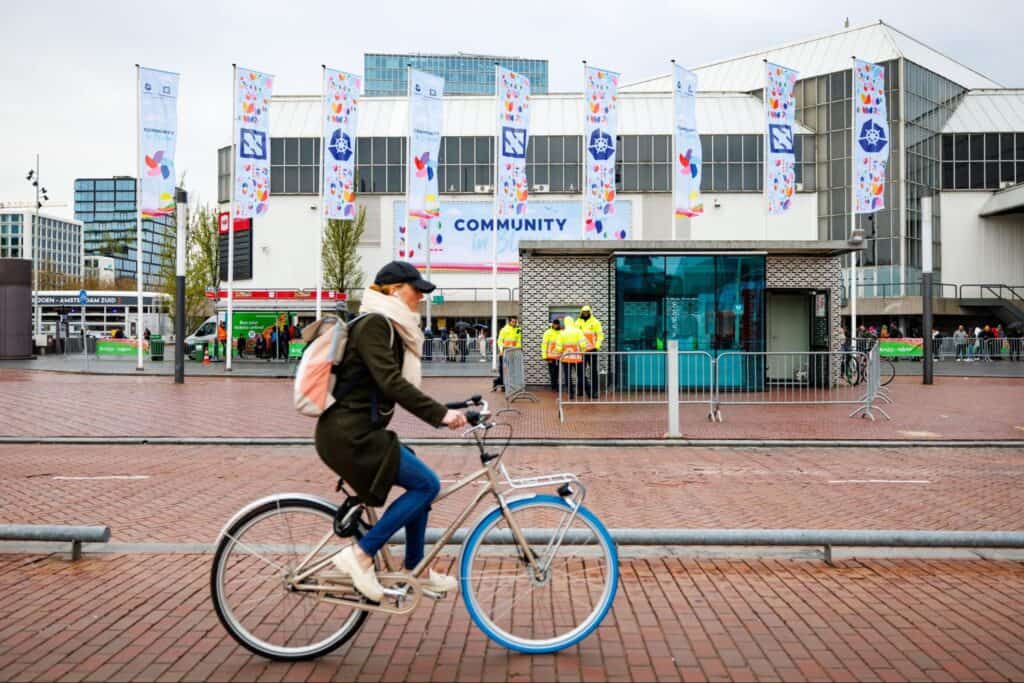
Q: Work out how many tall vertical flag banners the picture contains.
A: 9